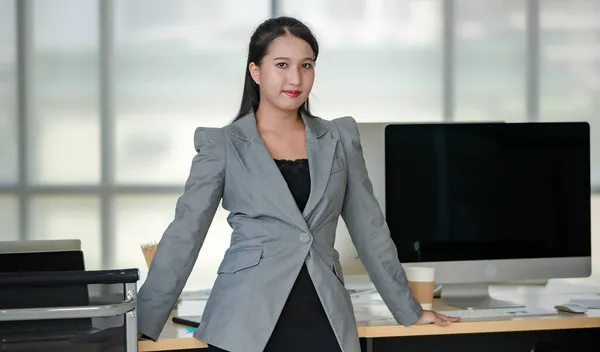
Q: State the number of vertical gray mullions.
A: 5